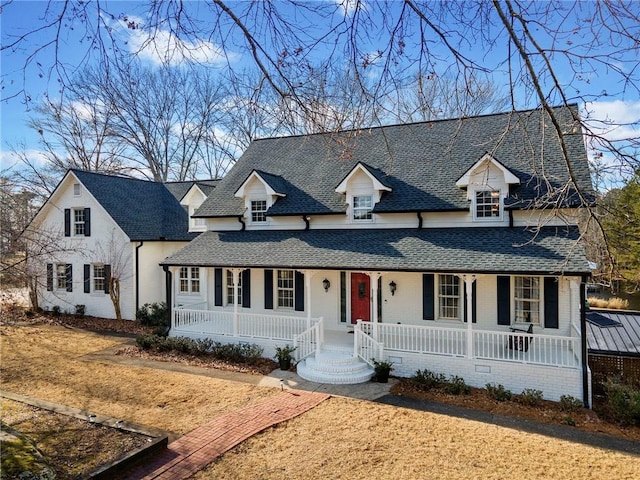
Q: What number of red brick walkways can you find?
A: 1